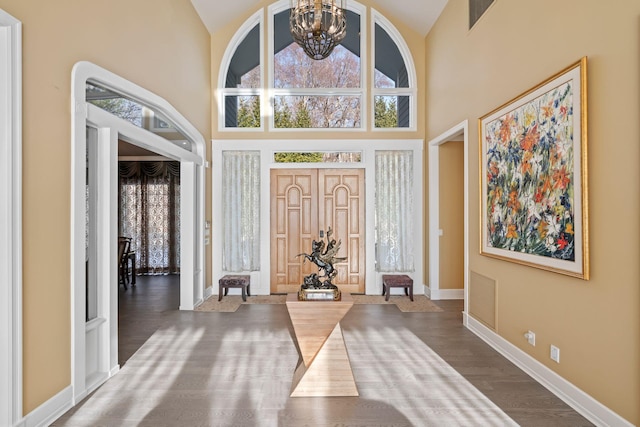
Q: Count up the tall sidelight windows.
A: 2